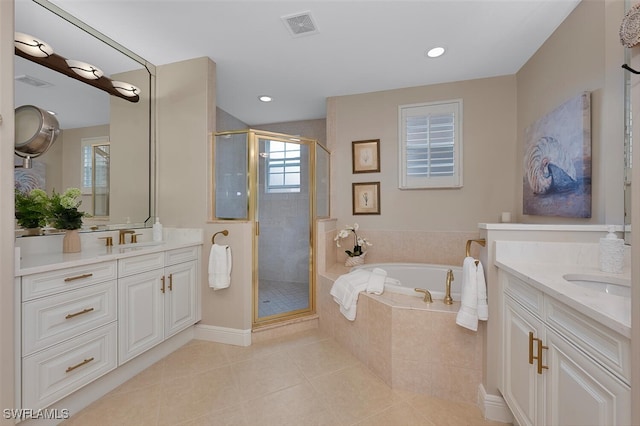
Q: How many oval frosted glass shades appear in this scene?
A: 3